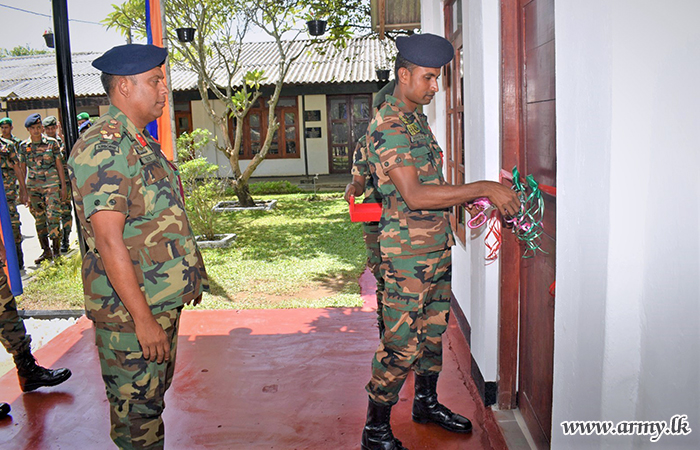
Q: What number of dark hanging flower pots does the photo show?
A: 4